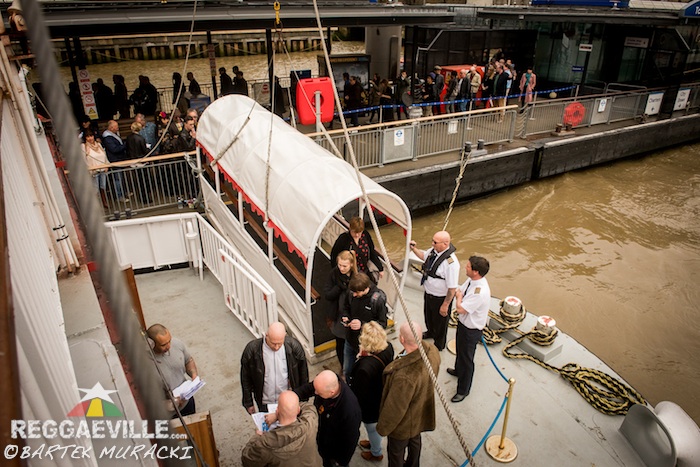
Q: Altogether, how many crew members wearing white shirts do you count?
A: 2